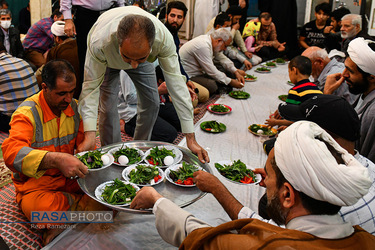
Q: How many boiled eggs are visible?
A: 4